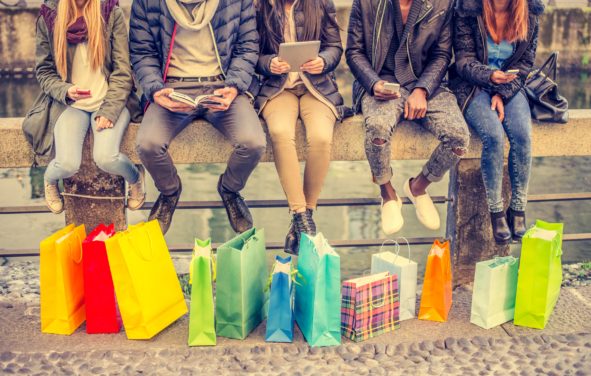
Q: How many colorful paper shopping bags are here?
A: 12